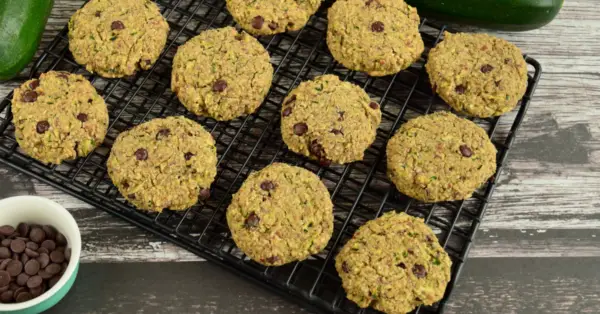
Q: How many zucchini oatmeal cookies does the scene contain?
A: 11